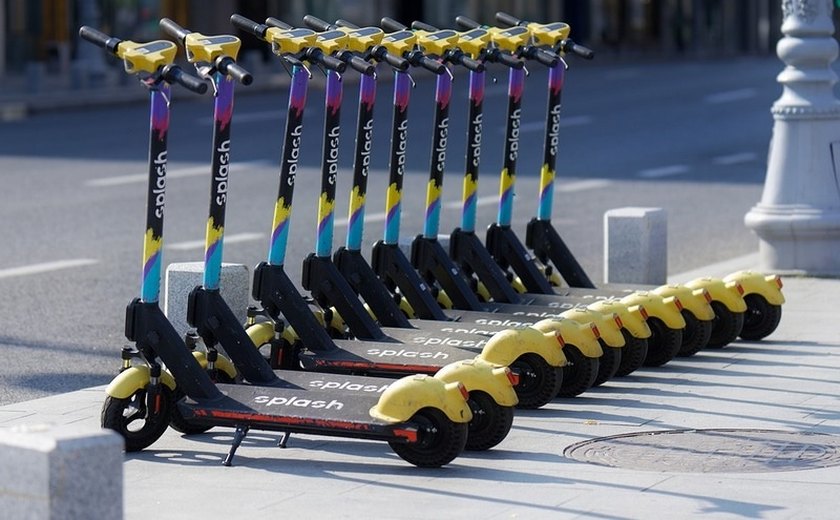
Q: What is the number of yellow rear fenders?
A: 10